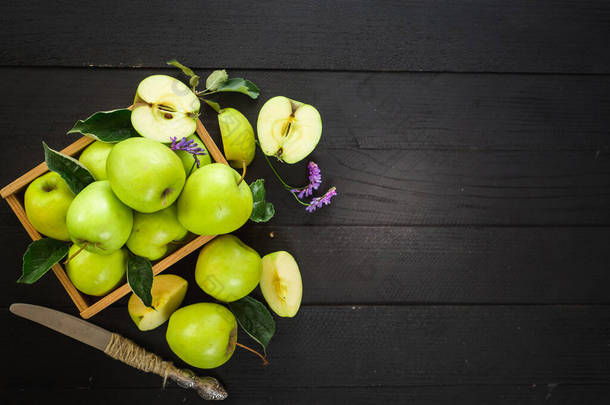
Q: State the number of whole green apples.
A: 10